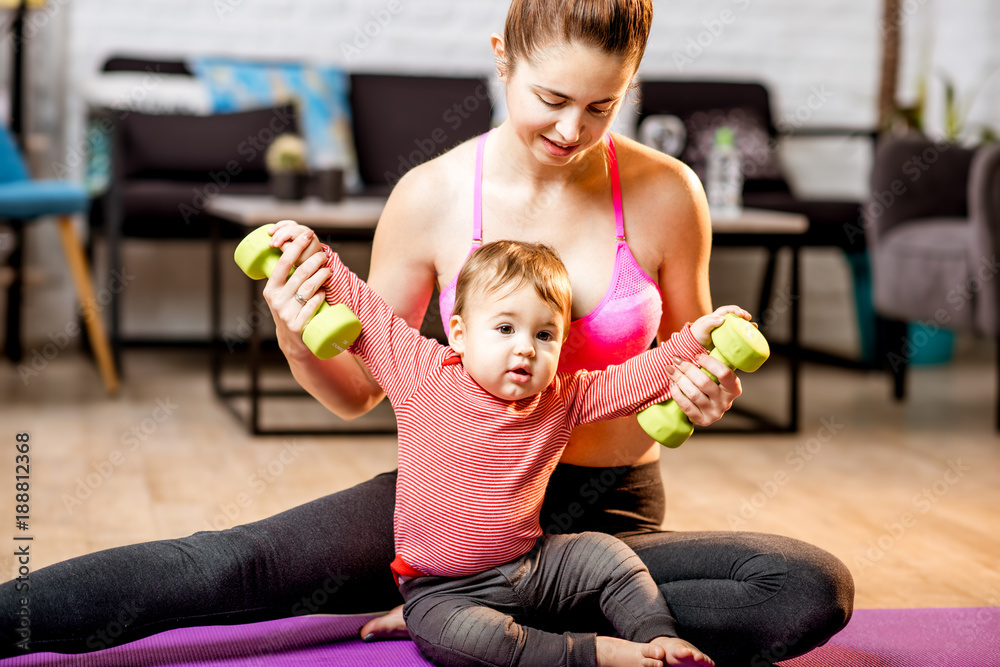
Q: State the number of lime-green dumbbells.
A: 2